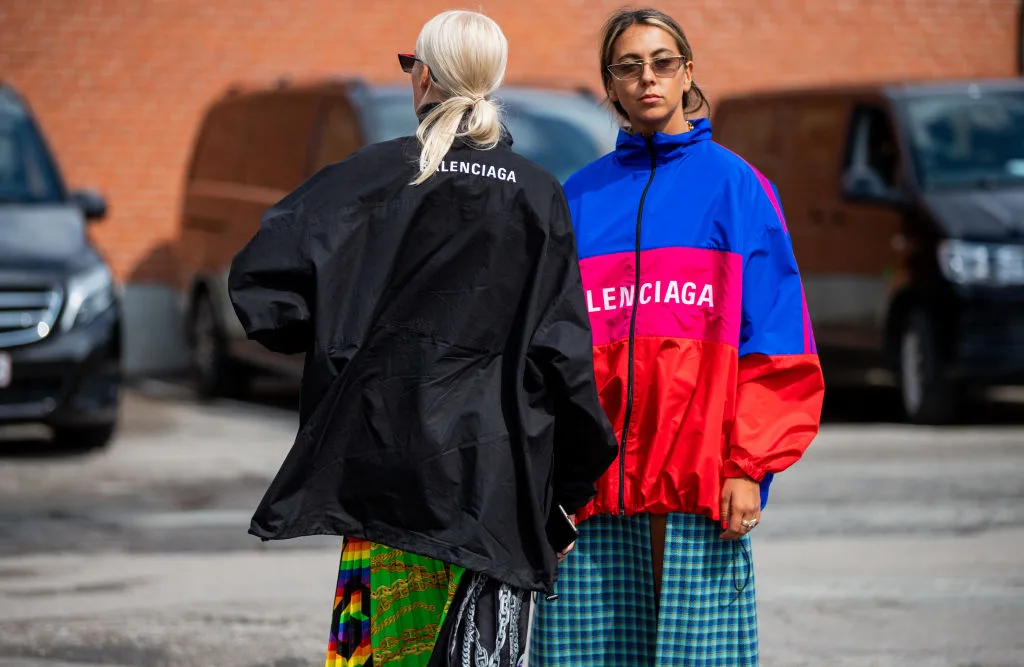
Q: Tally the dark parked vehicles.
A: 3